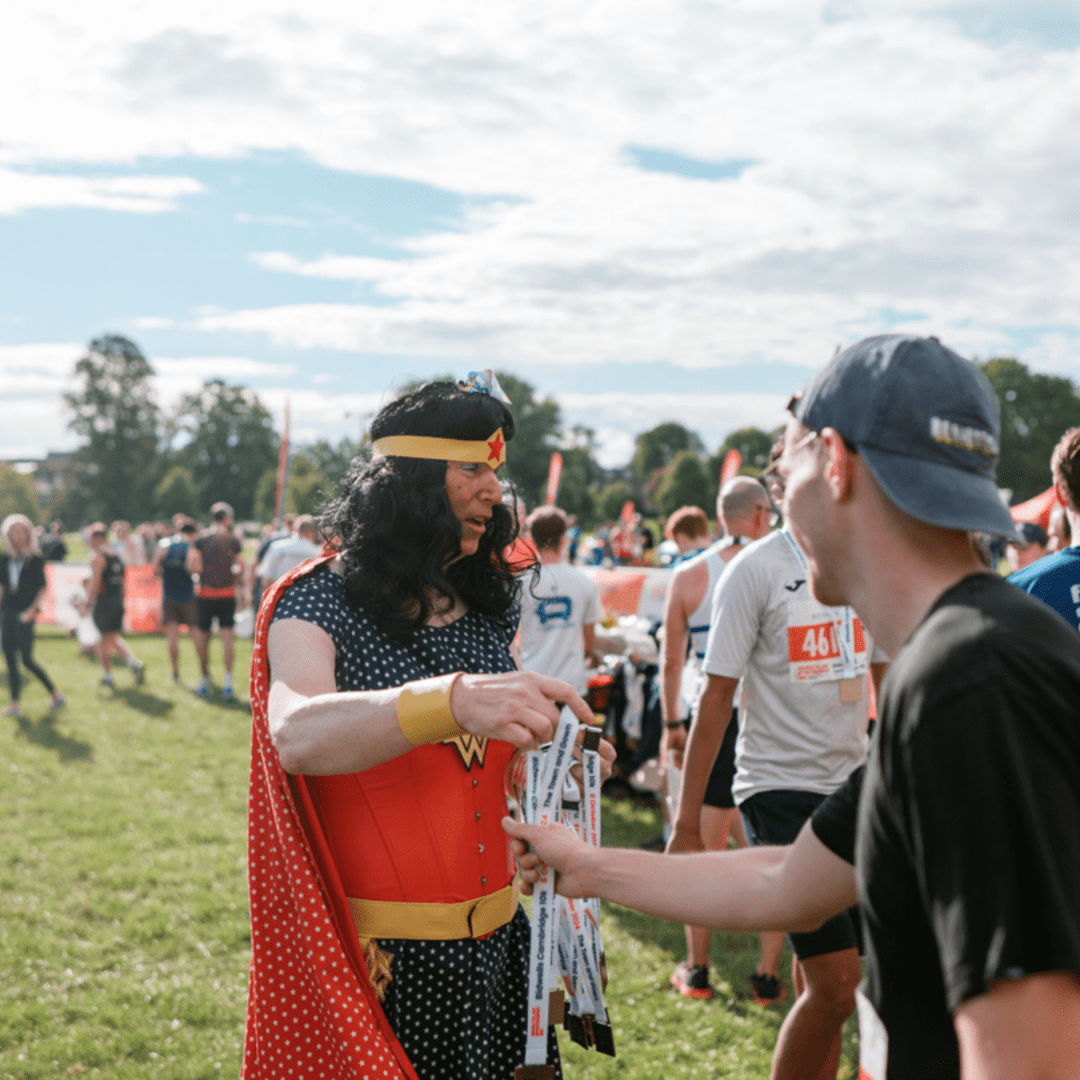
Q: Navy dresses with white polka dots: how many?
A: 1